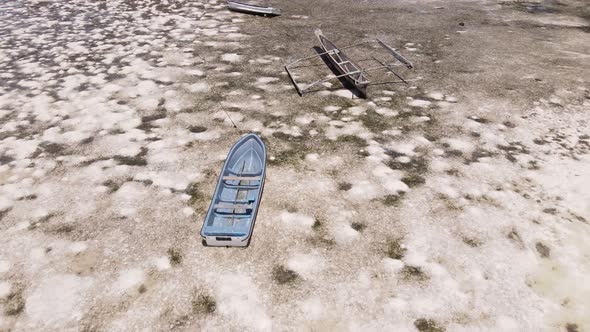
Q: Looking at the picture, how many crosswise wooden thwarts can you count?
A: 2